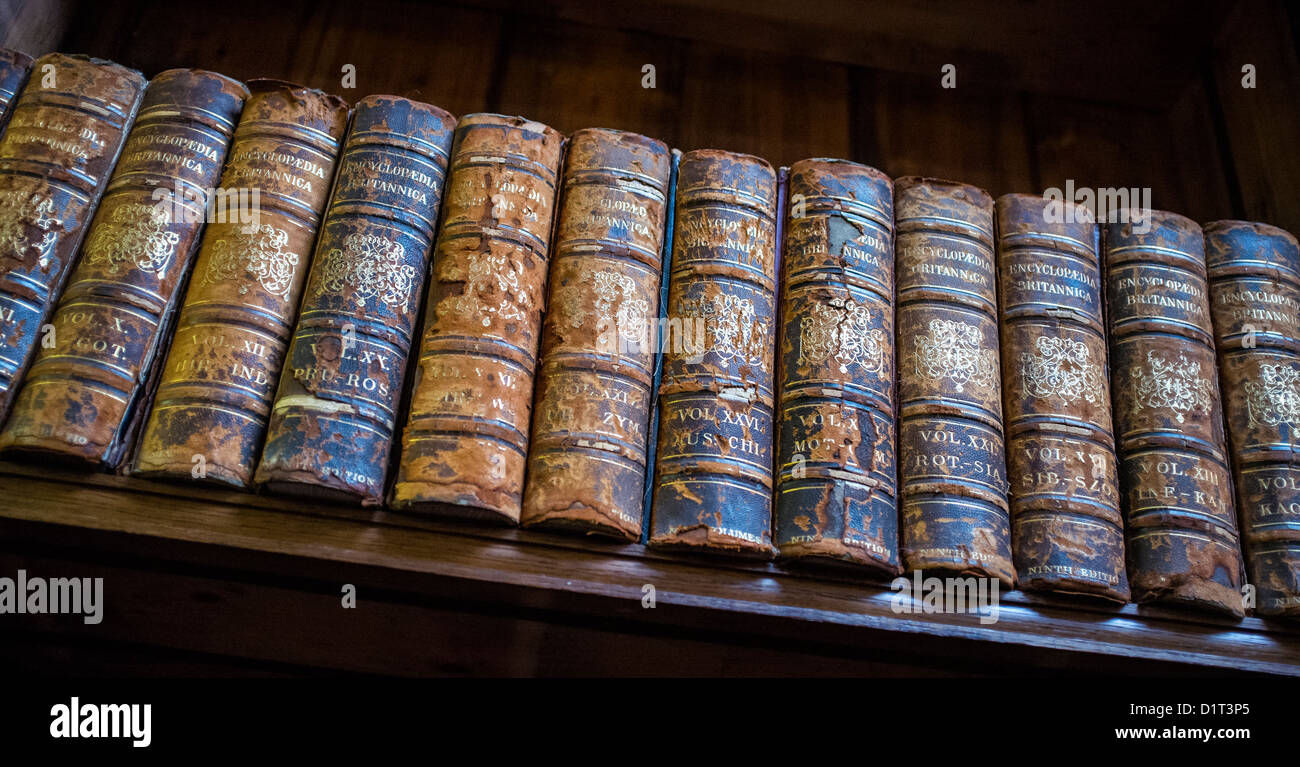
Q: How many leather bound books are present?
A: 13